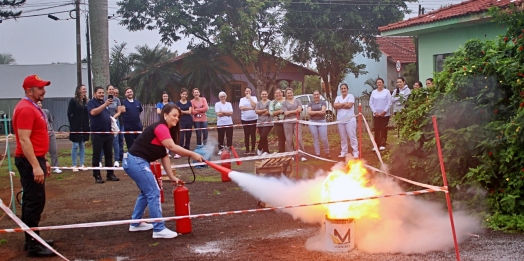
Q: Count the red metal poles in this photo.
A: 3